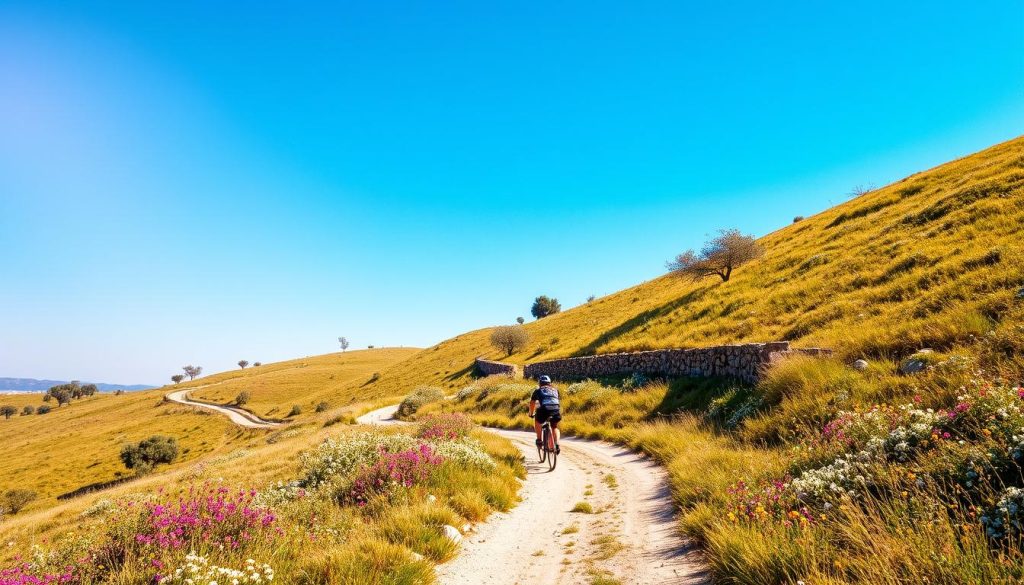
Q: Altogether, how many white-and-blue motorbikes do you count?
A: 0